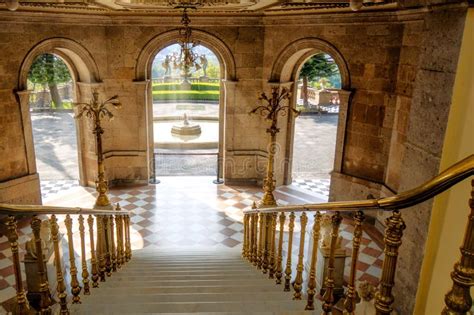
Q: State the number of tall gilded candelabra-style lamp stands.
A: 2